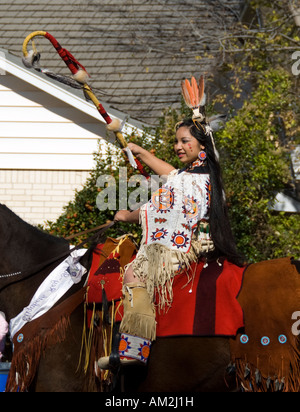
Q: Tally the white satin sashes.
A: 1